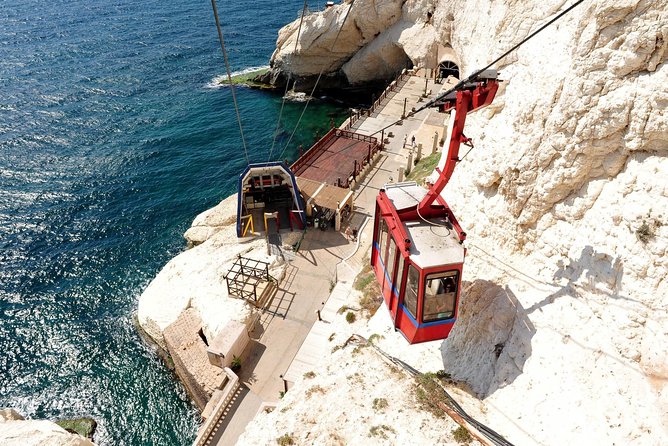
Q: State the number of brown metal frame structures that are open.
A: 1